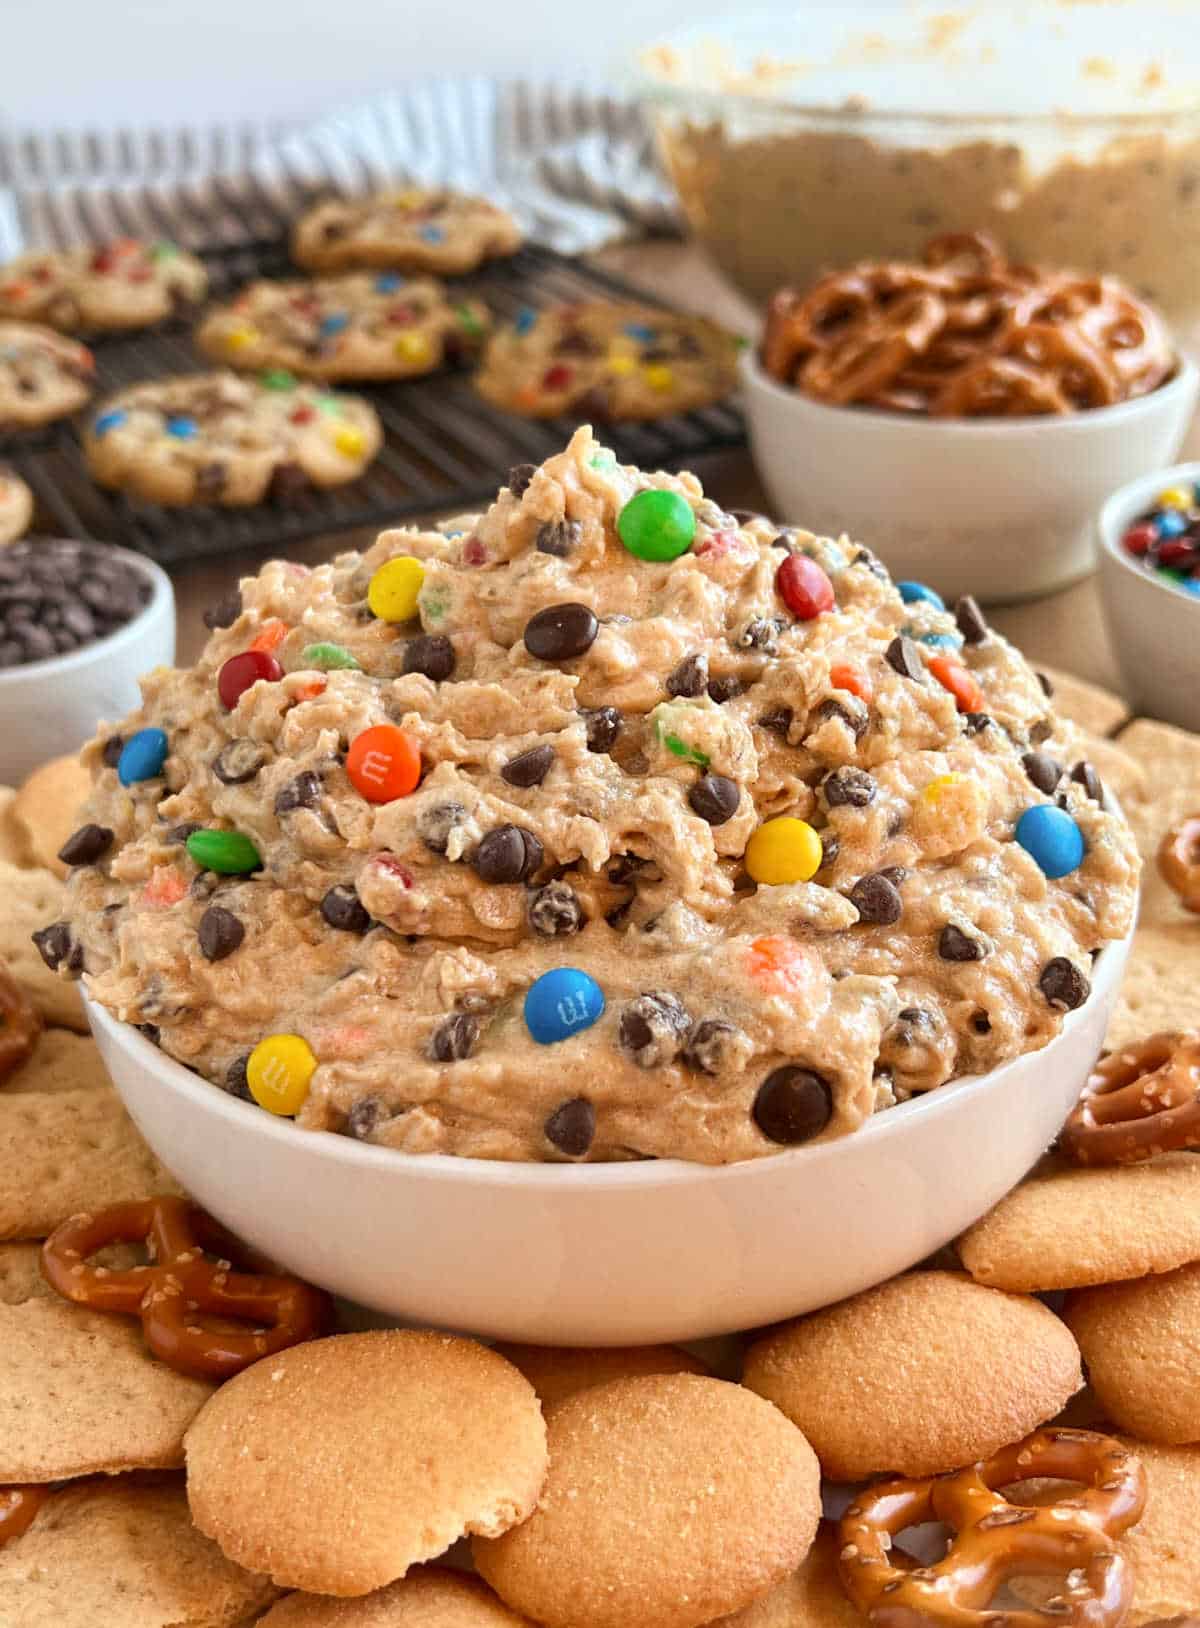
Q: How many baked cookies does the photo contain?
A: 7